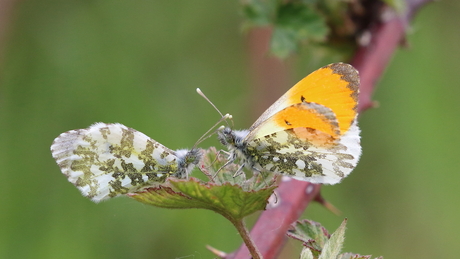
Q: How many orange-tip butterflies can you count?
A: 2